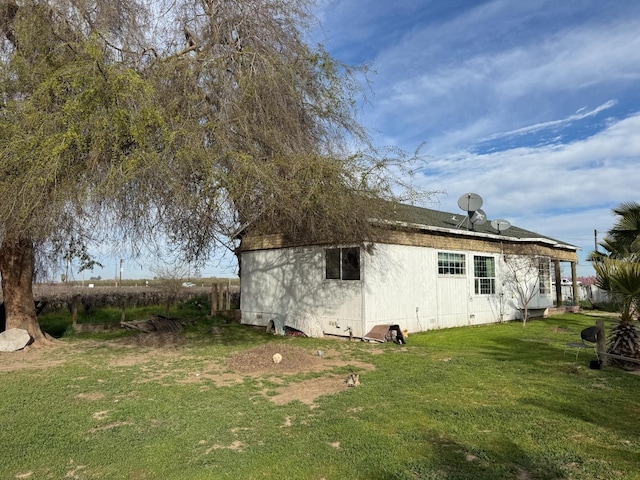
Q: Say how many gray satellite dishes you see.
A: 3